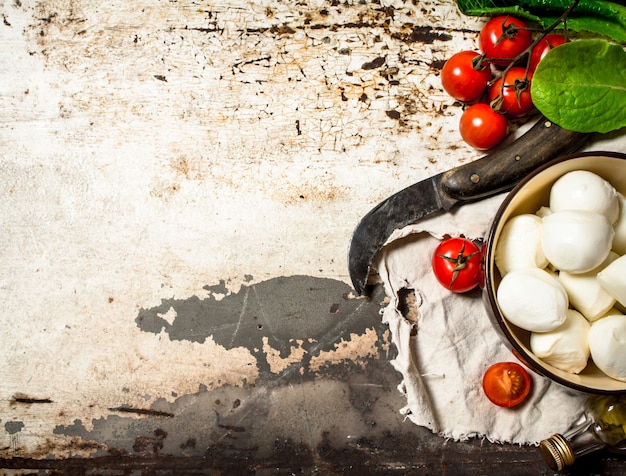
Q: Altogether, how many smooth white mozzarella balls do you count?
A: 9